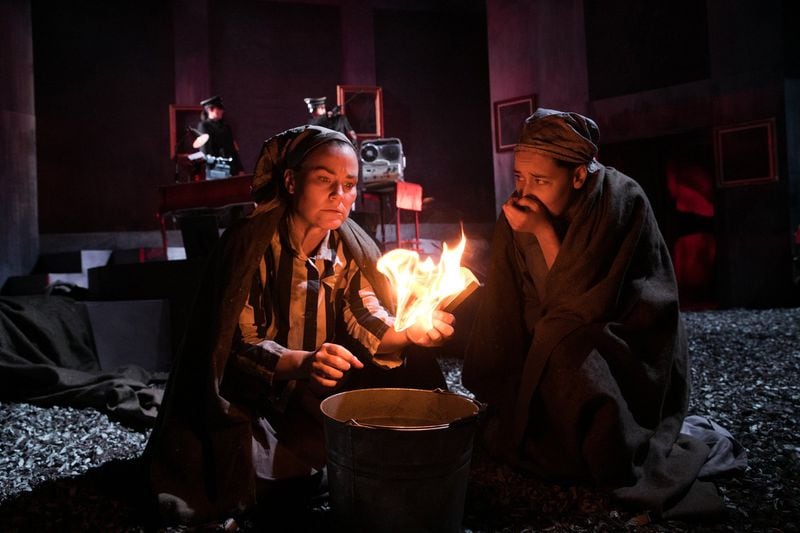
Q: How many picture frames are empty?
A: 4